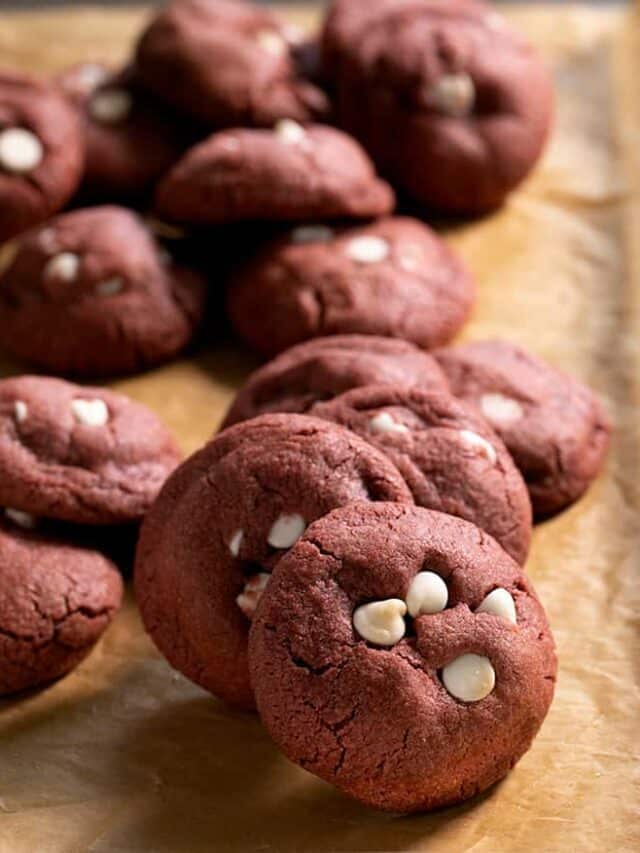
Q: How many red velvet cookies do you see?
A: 15